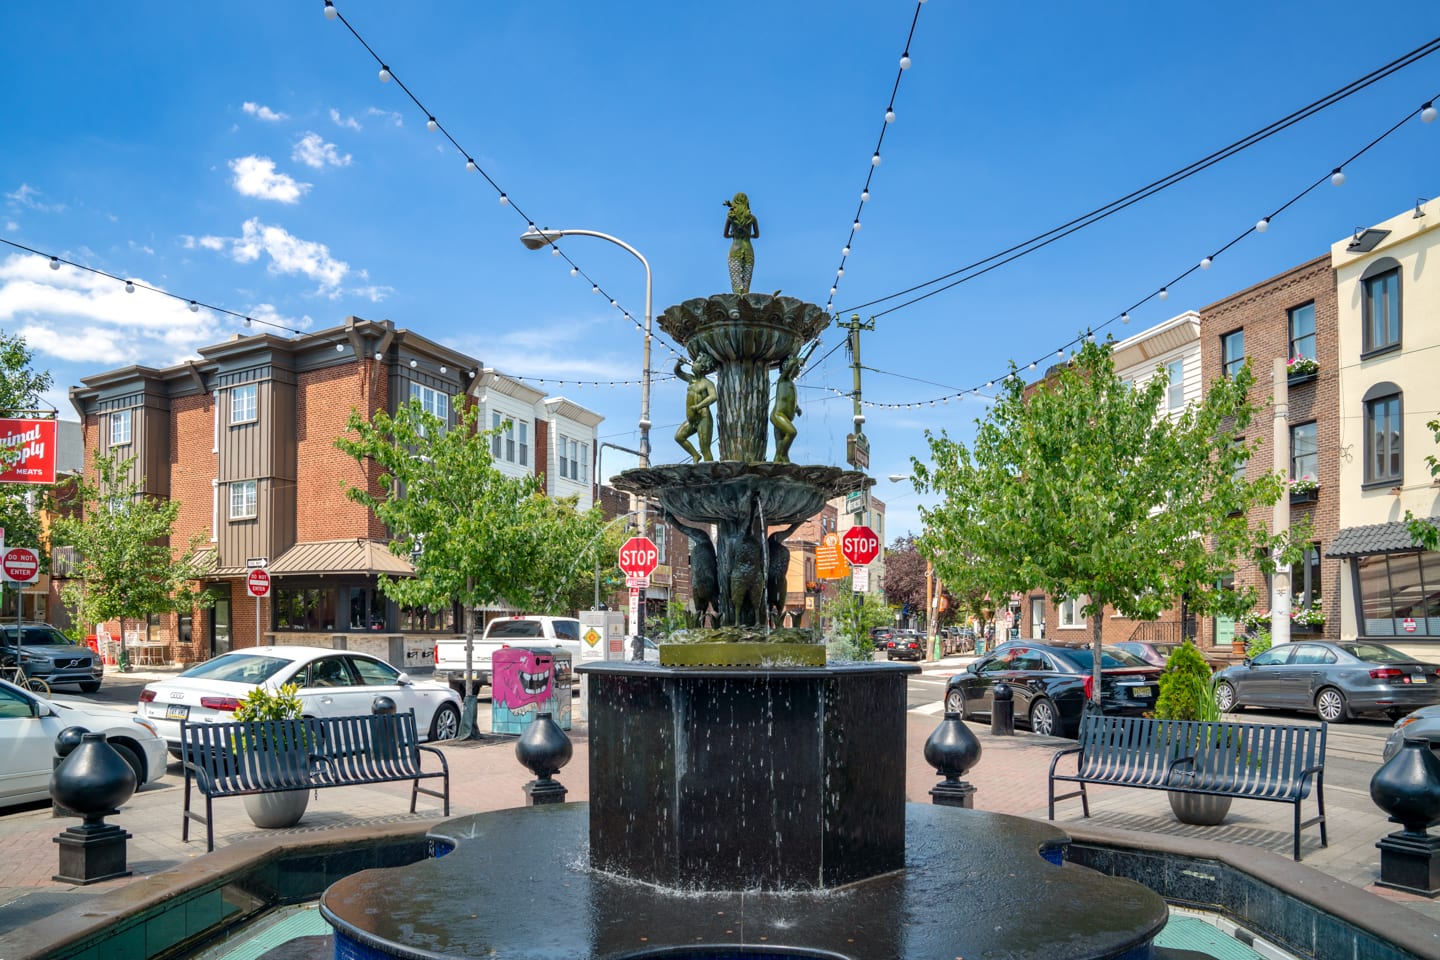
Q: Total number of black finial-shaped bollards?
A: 4